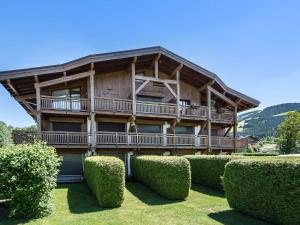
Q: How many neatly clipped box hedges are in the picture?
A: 4